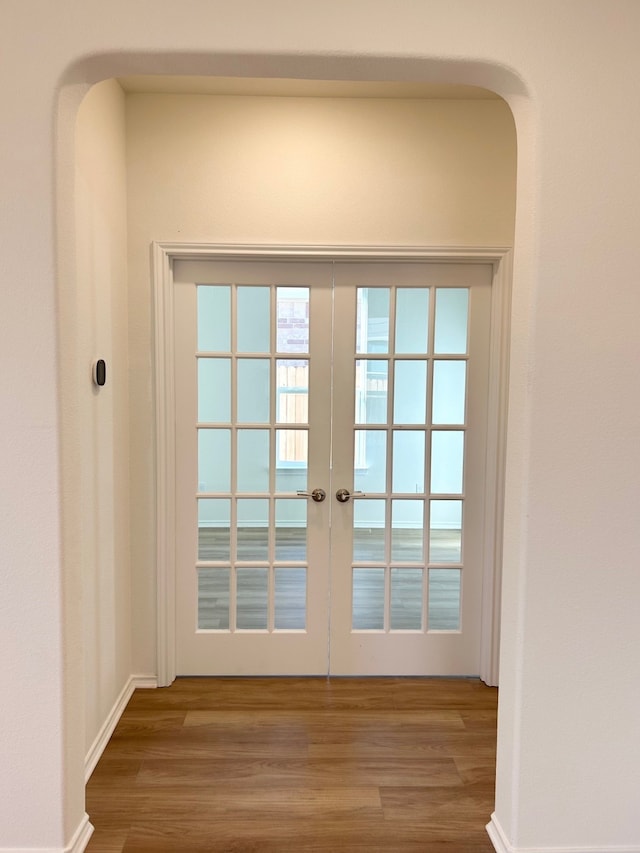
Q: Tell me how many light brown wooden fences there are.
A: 1